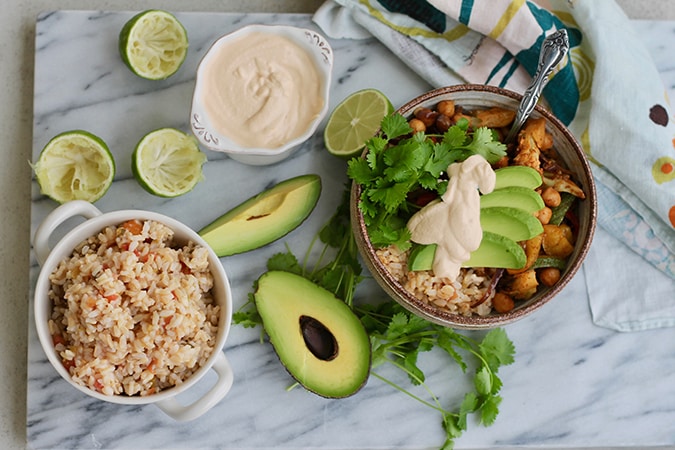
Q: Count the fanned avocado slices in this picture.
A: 4